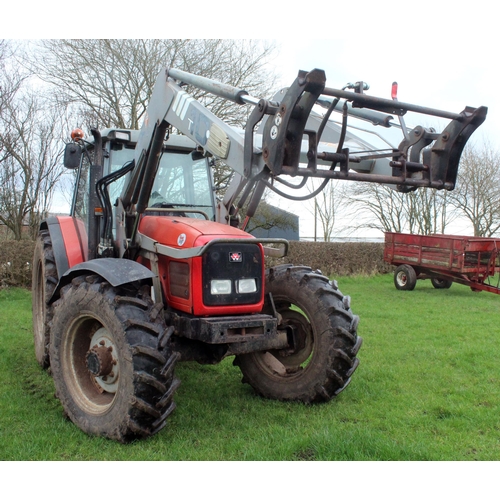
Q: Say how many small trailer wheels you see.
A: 2